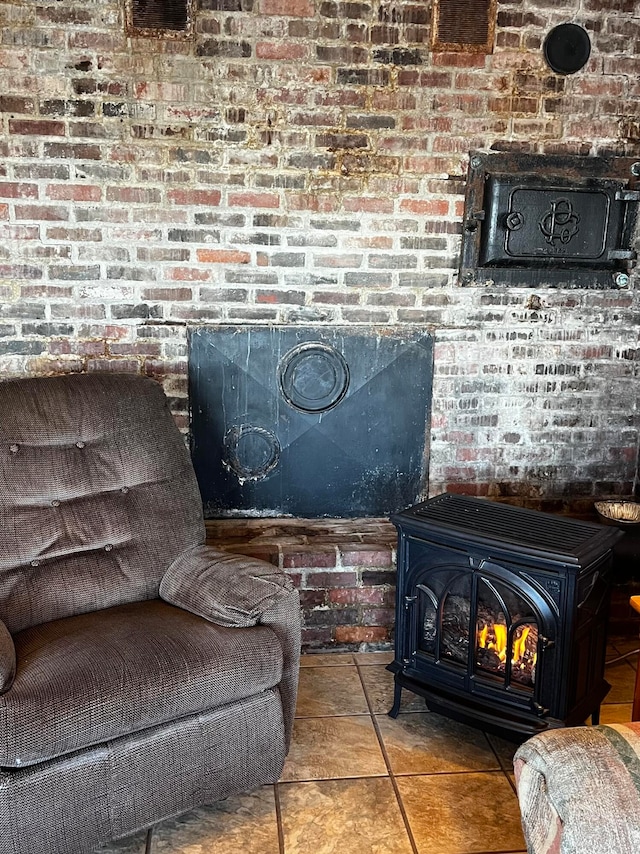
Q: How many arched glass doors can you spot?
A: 2